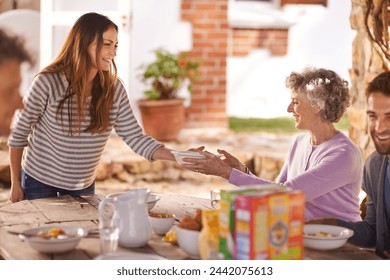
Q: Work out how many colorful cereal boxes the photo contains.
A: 2